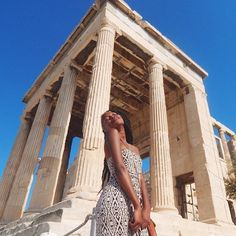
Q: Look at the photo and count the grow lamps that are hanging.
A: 0